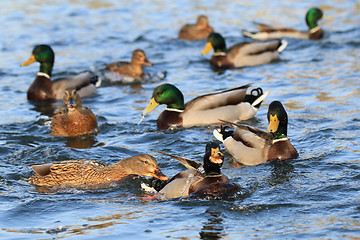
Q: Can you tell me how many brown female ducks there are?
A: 4